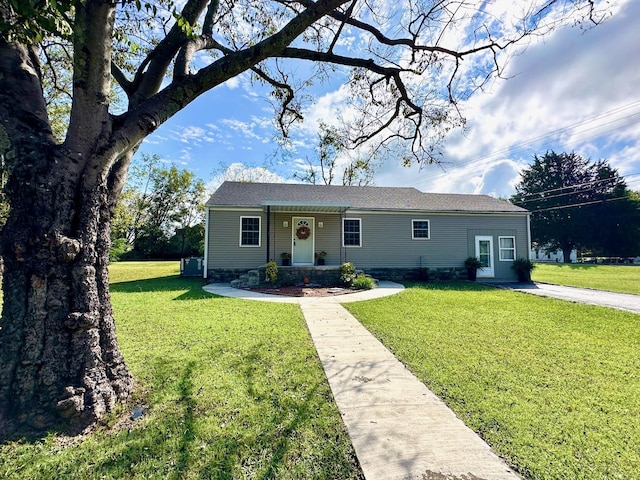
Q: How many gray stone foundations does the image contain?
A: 1